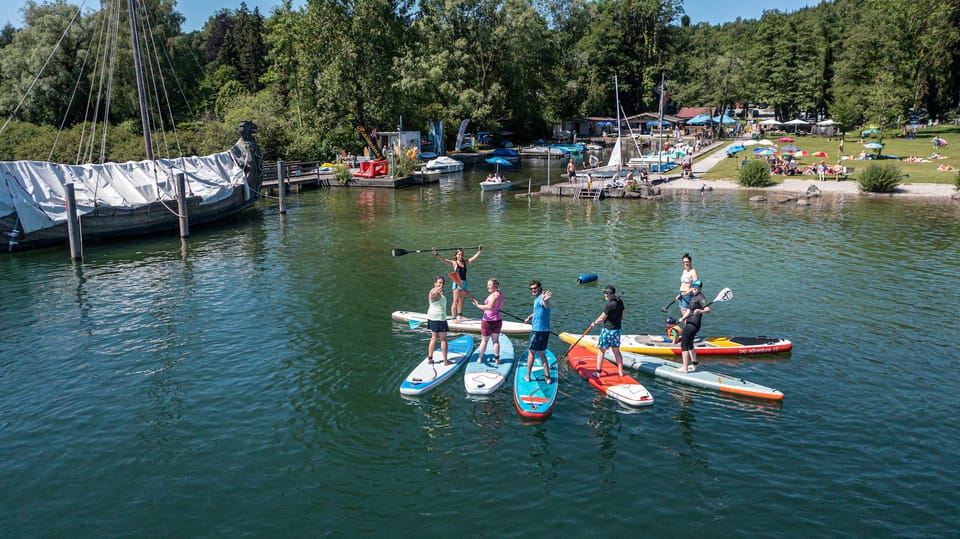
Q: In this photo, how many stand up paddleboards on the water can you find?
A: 7